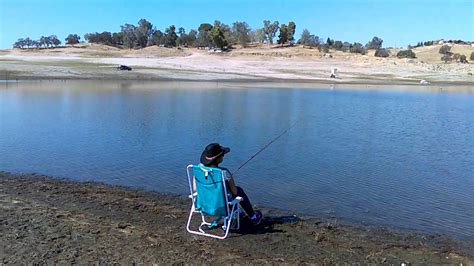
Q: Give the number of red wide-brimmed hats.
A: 0